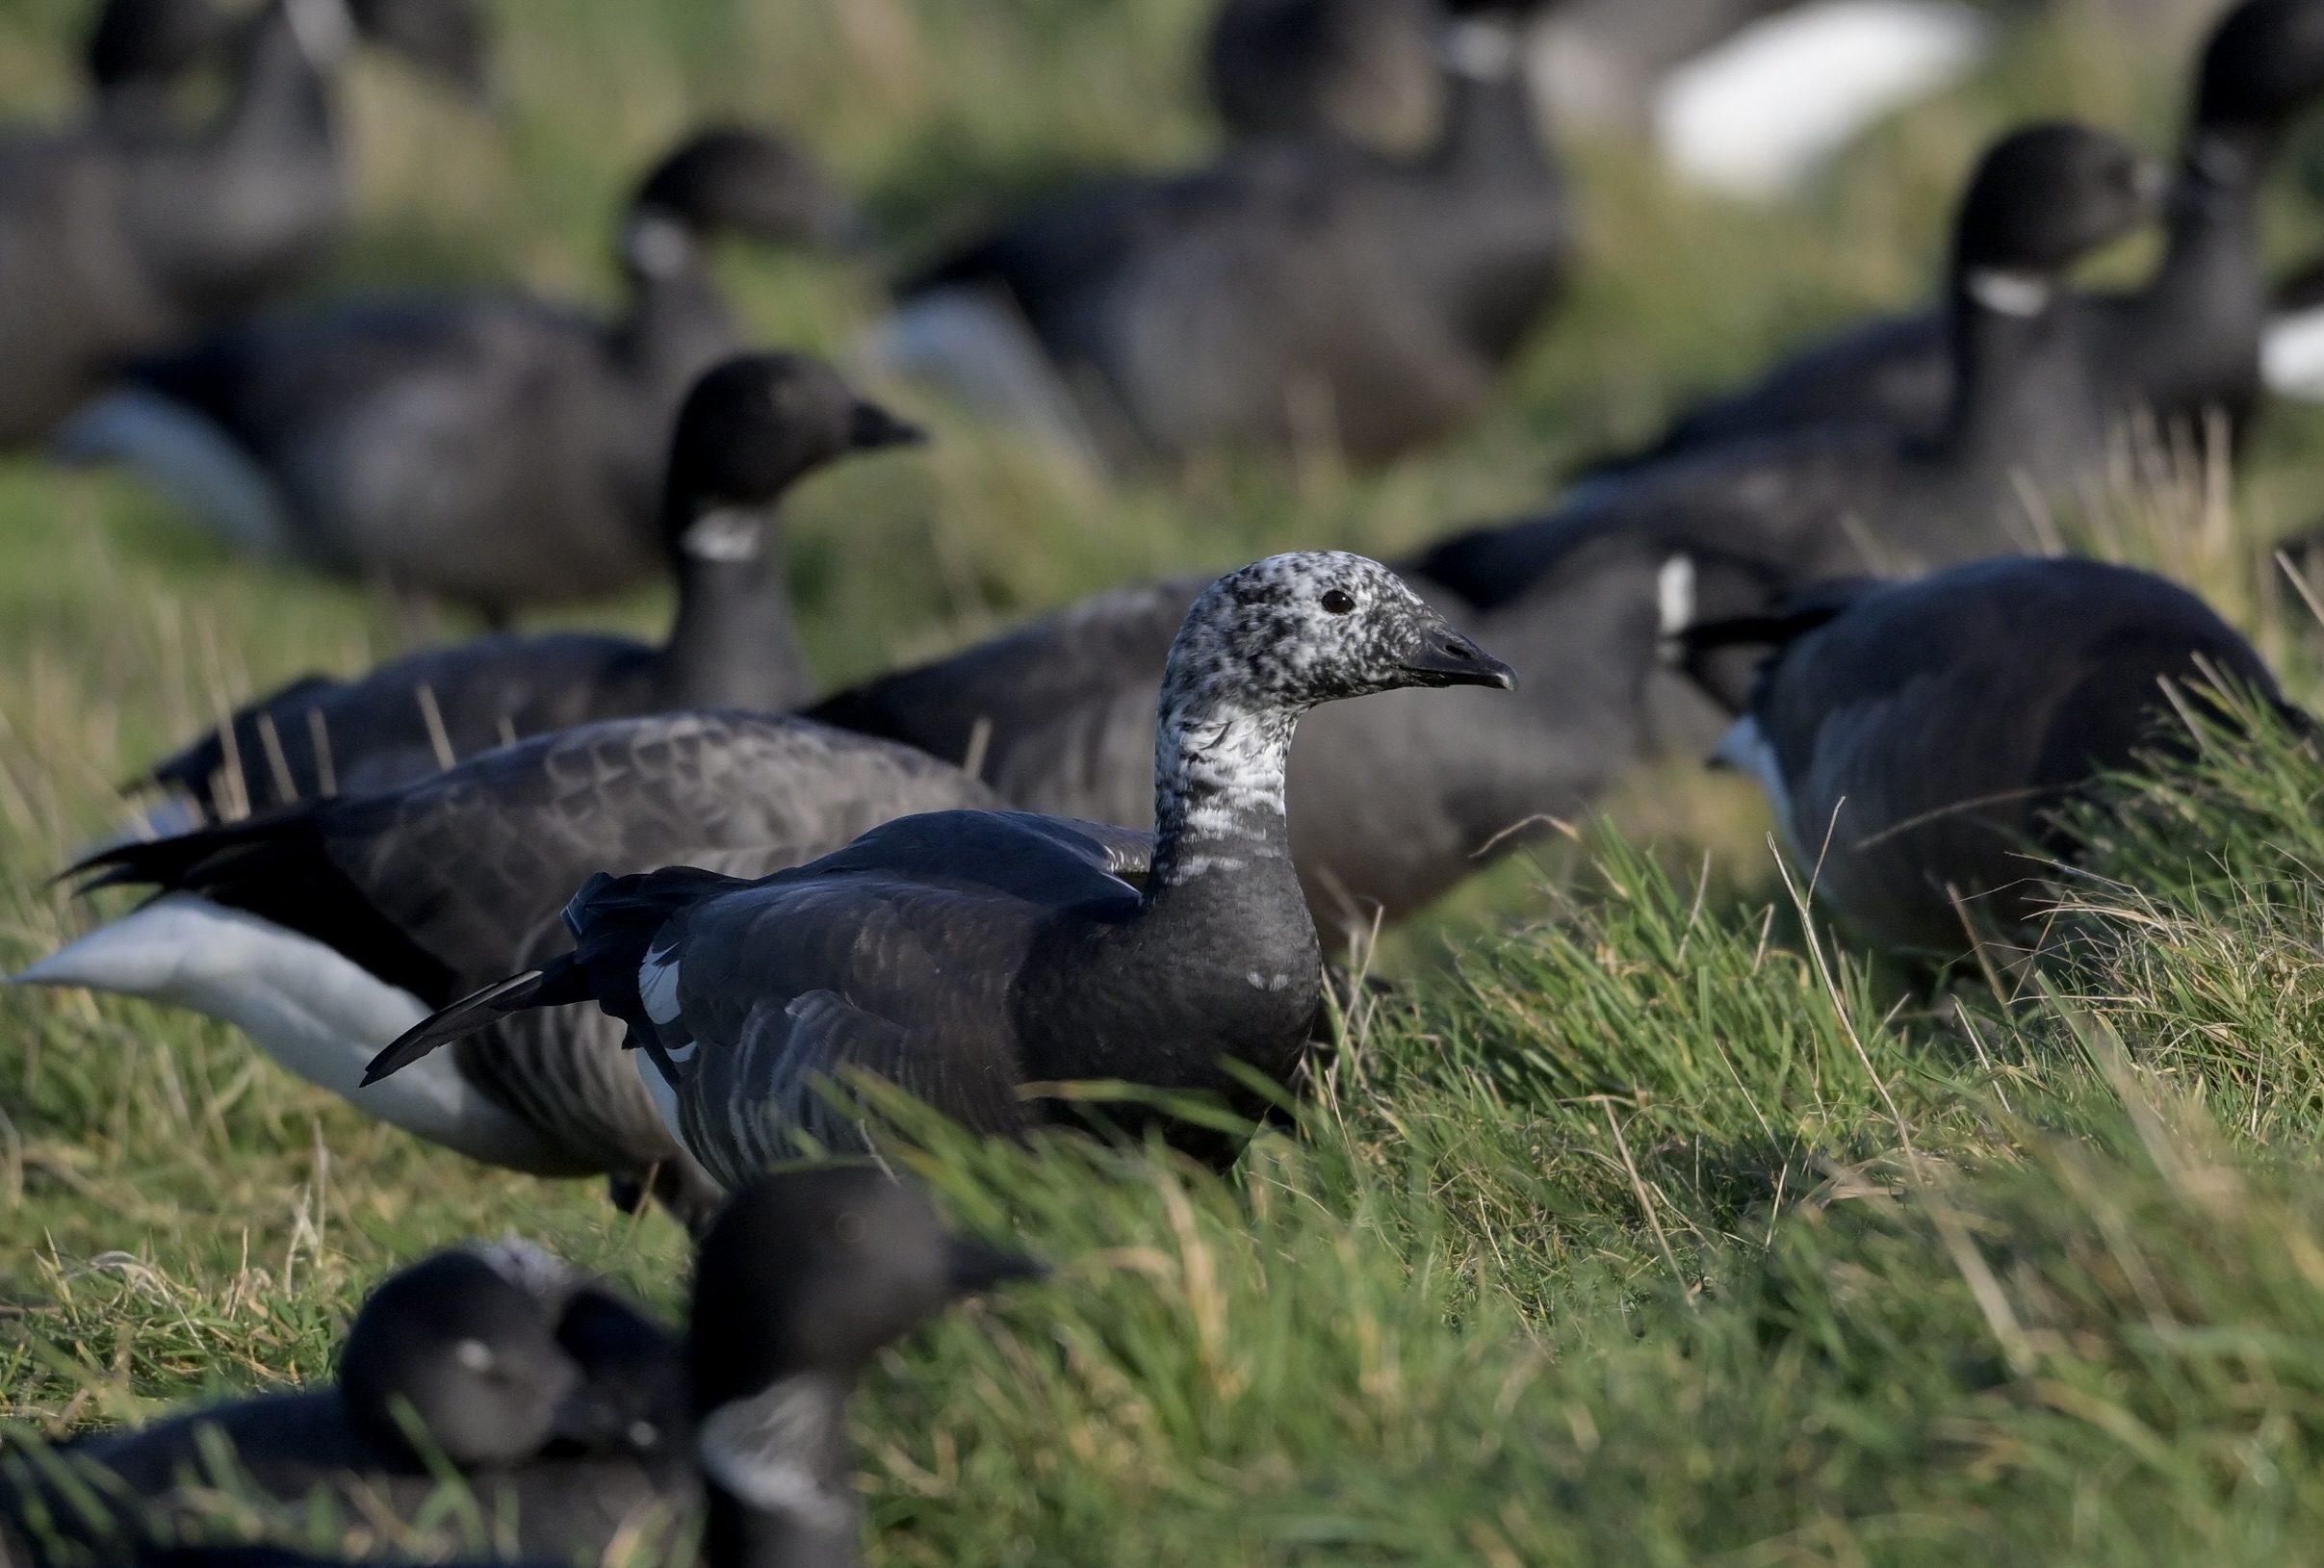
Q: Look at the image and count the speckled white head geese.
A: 1